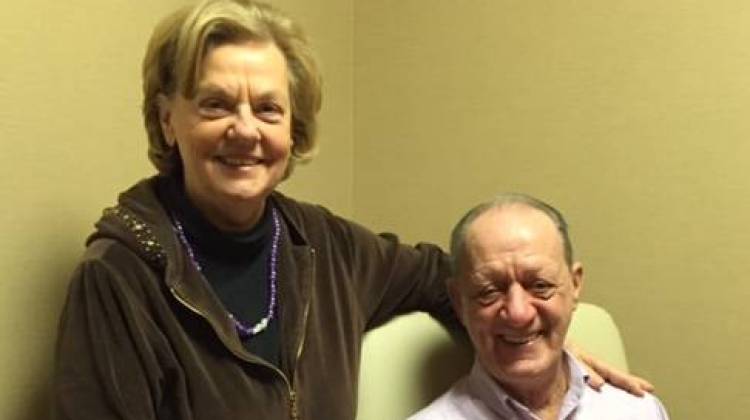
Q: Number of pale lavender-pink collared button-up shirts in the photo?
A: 1